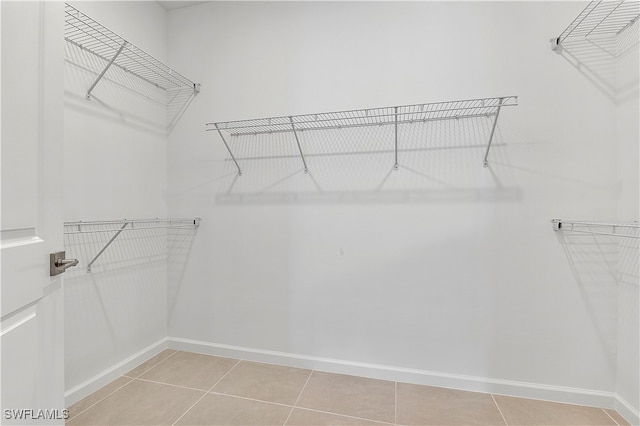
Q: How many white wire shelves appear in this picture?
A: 5